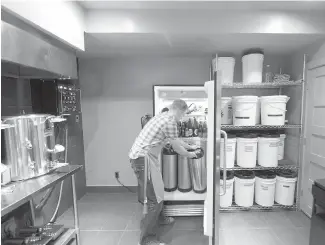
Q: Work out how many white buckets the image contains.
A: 13